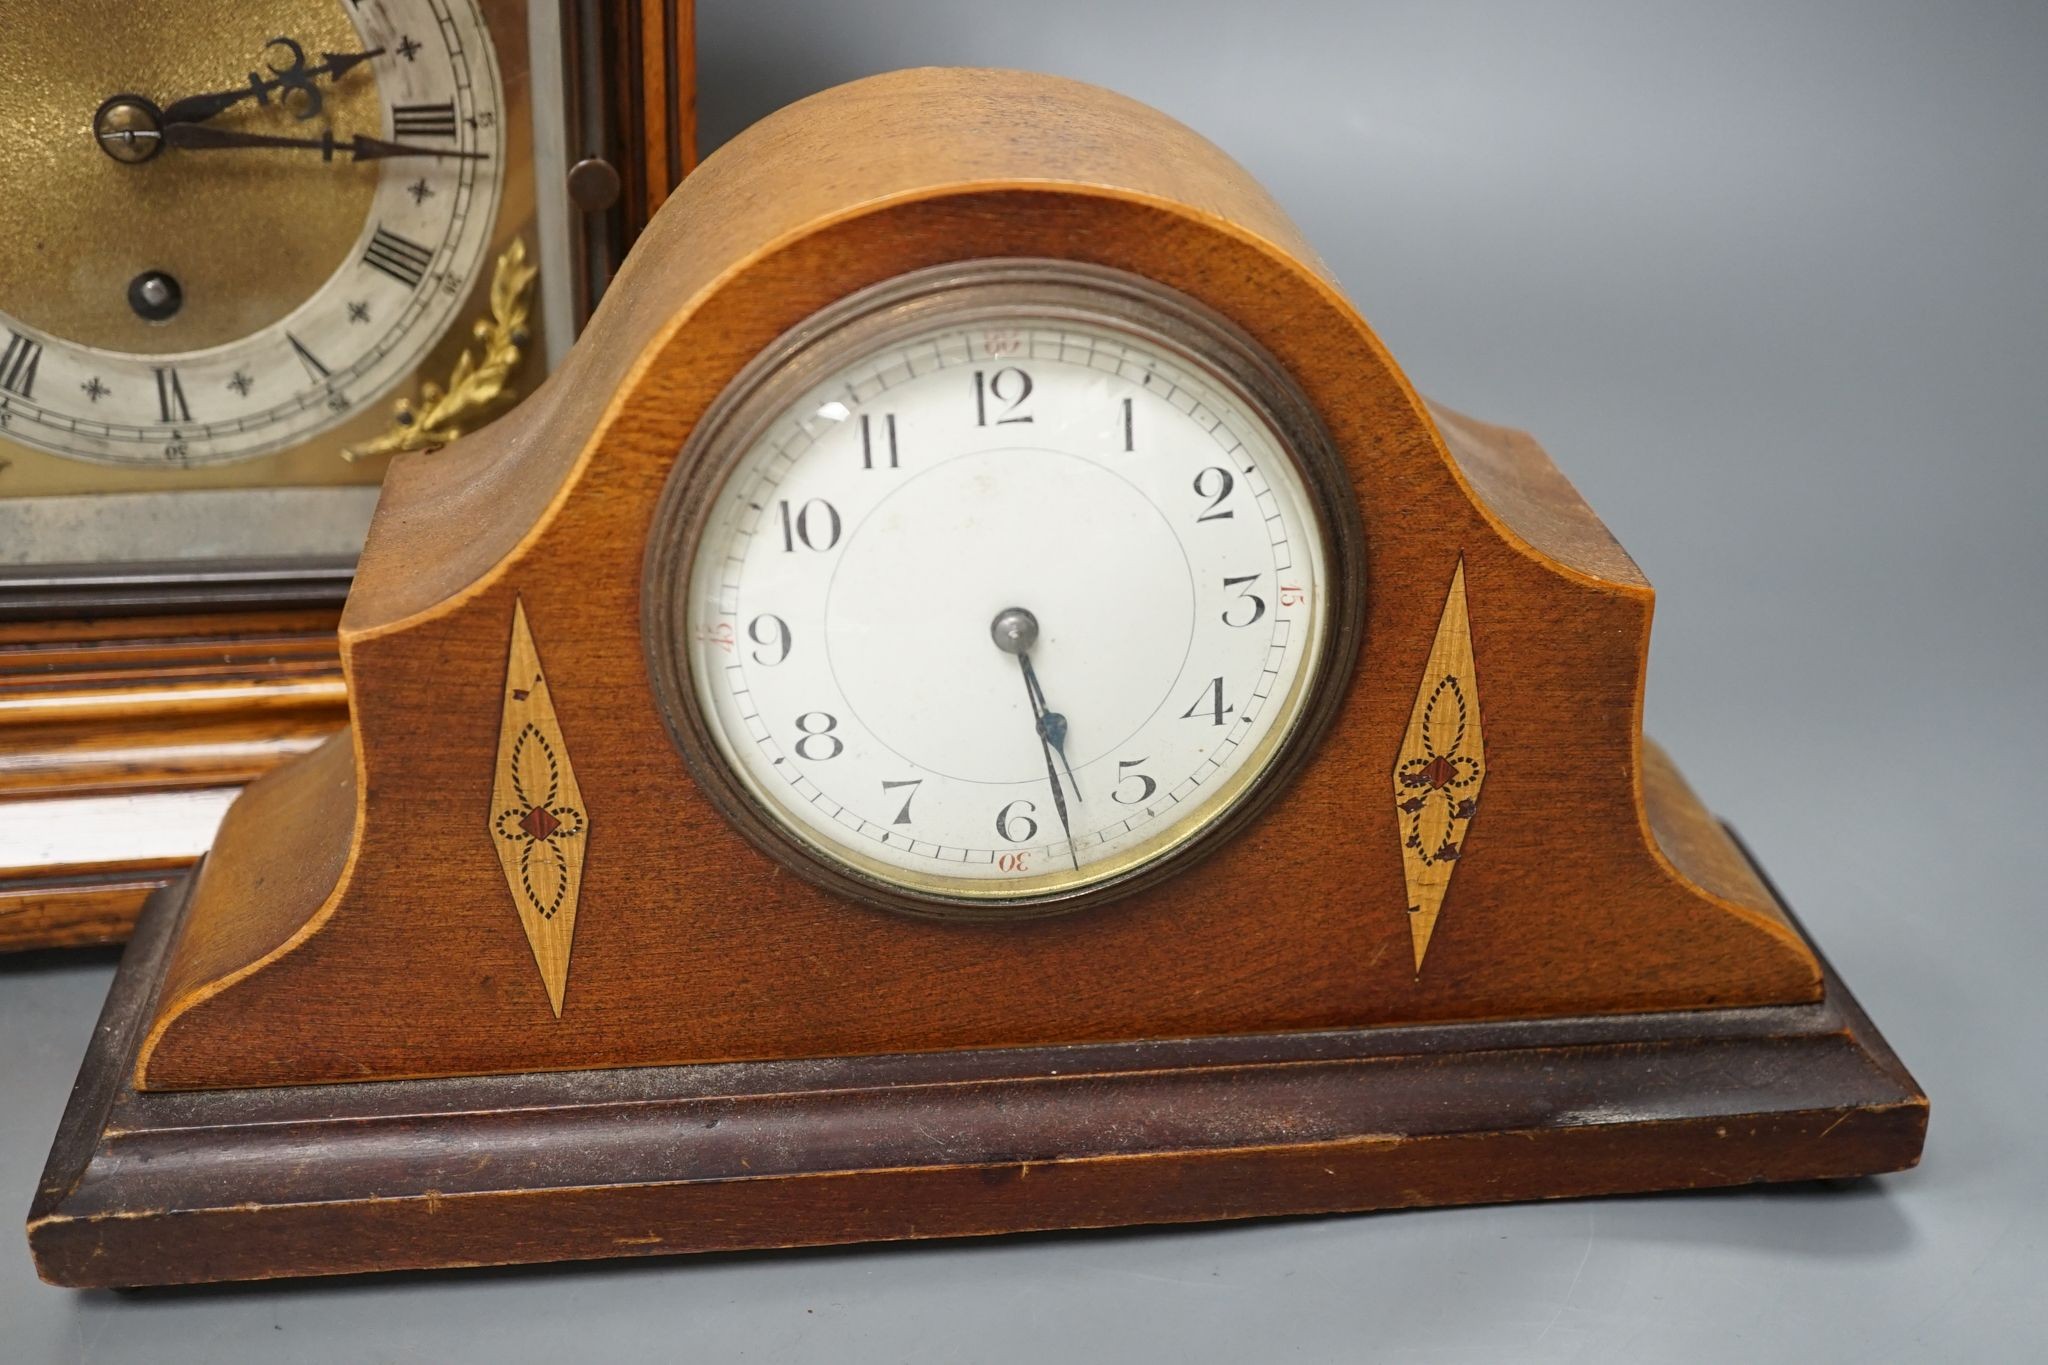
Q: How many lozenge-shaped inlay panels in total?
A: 2